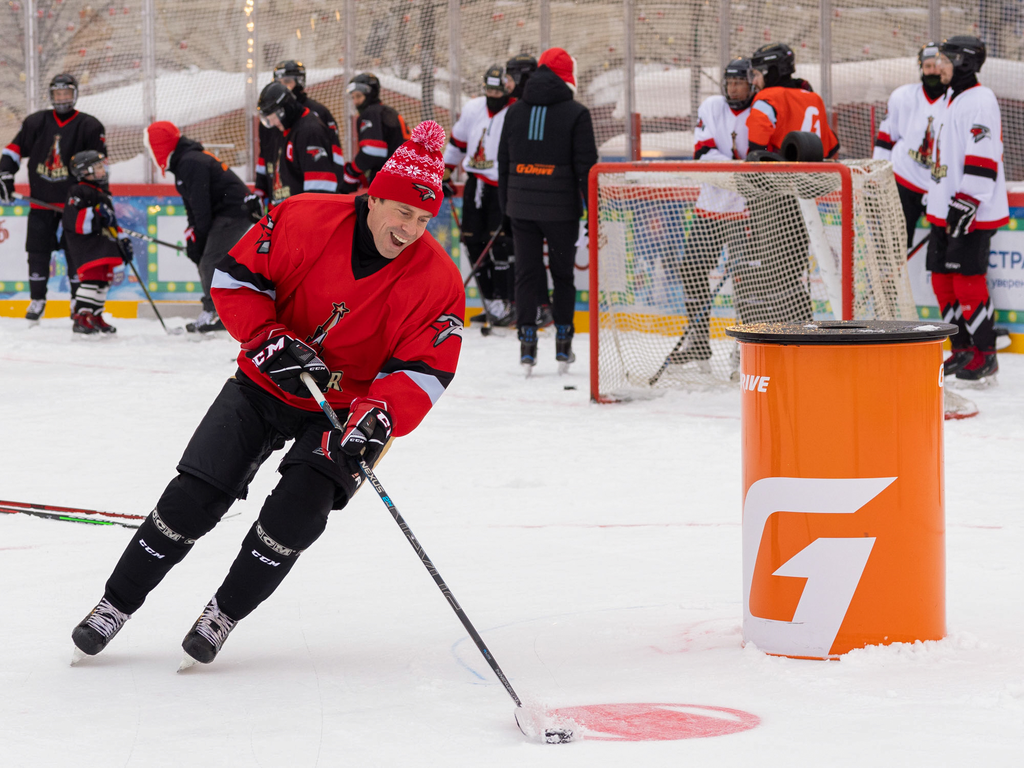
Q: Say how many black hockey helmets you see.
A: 11